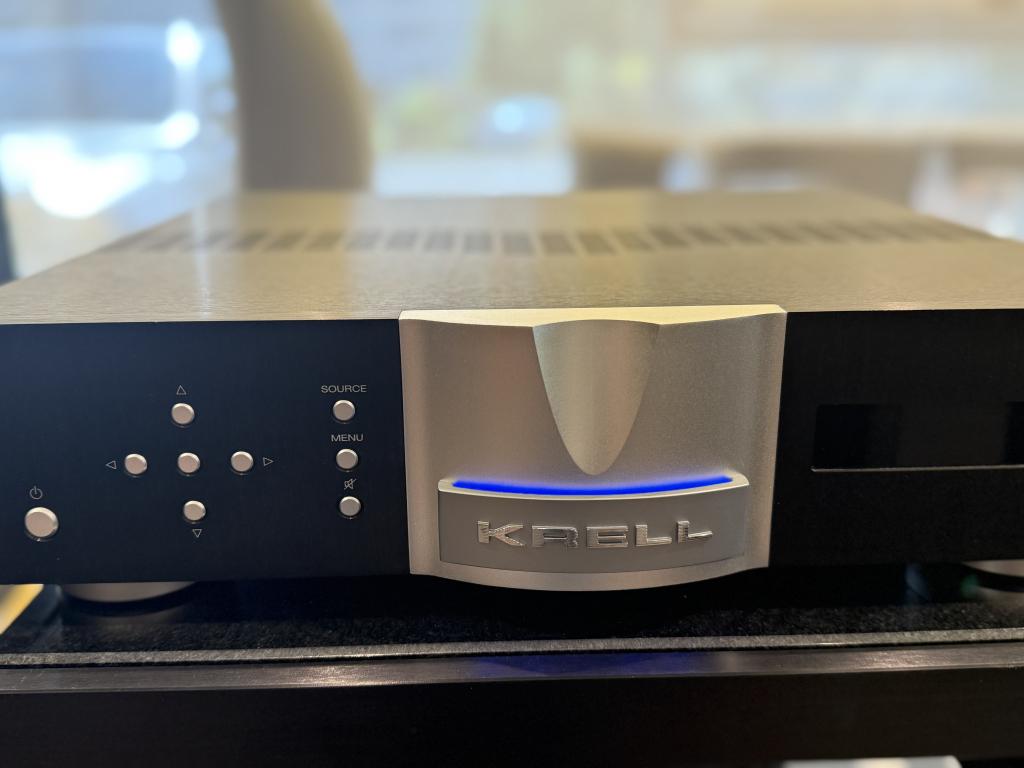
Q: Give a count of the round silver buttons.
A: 9